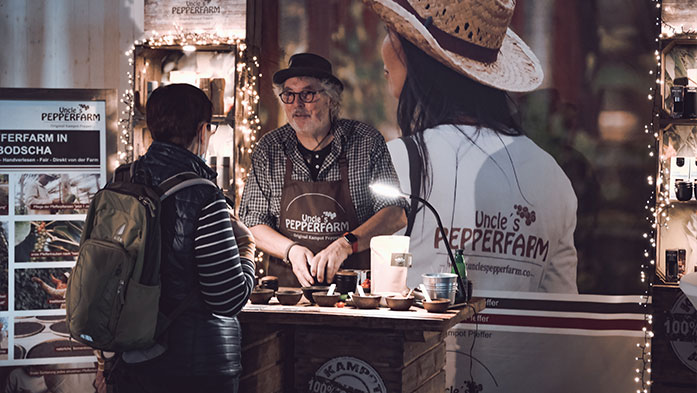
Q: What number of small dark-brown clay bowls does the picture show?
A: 6